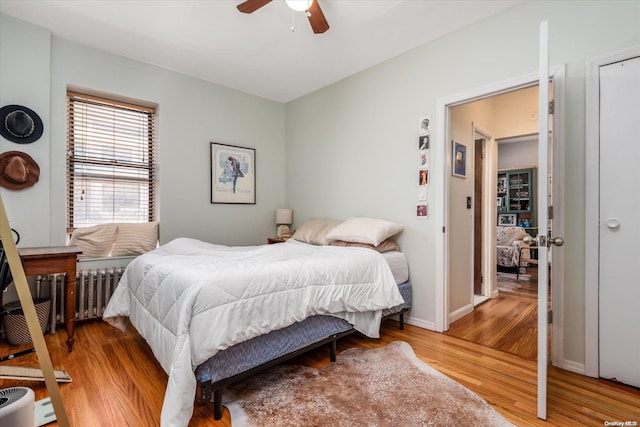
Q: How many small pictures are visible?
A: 6